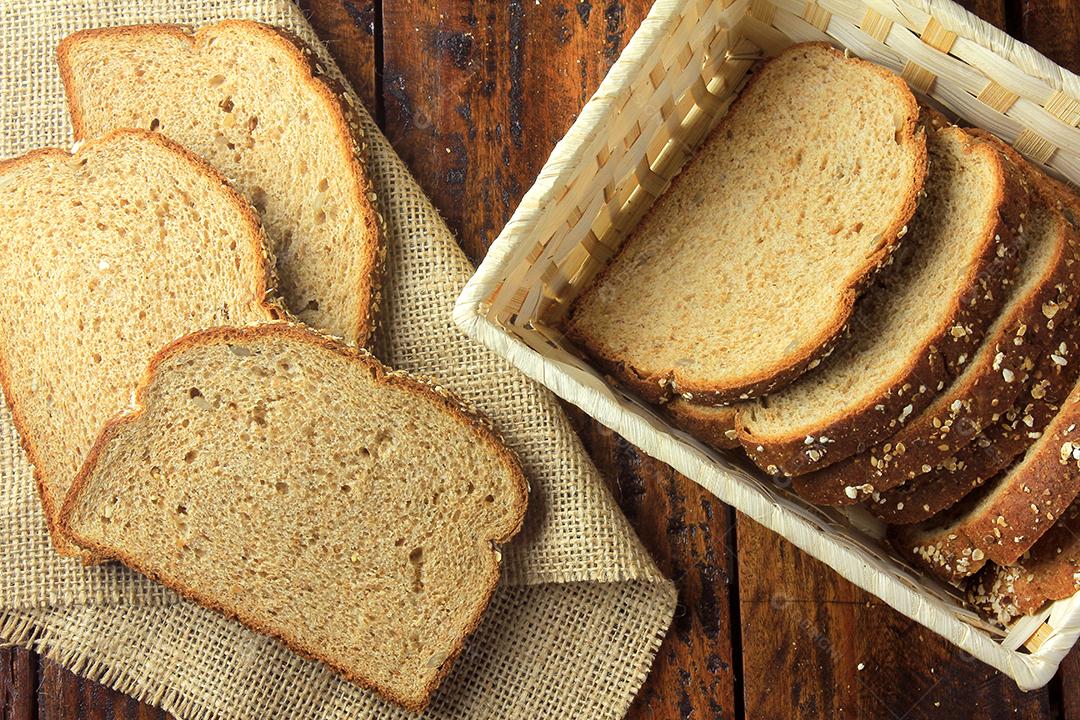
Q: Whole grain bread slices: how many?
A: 9